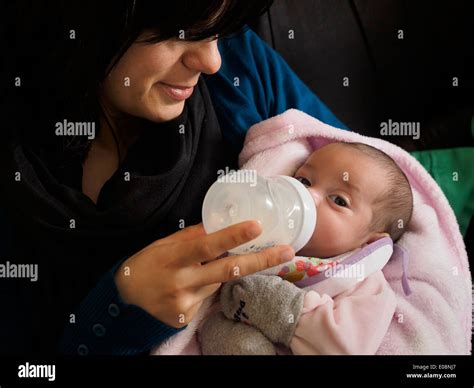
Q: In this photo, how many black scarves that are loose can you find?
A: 1